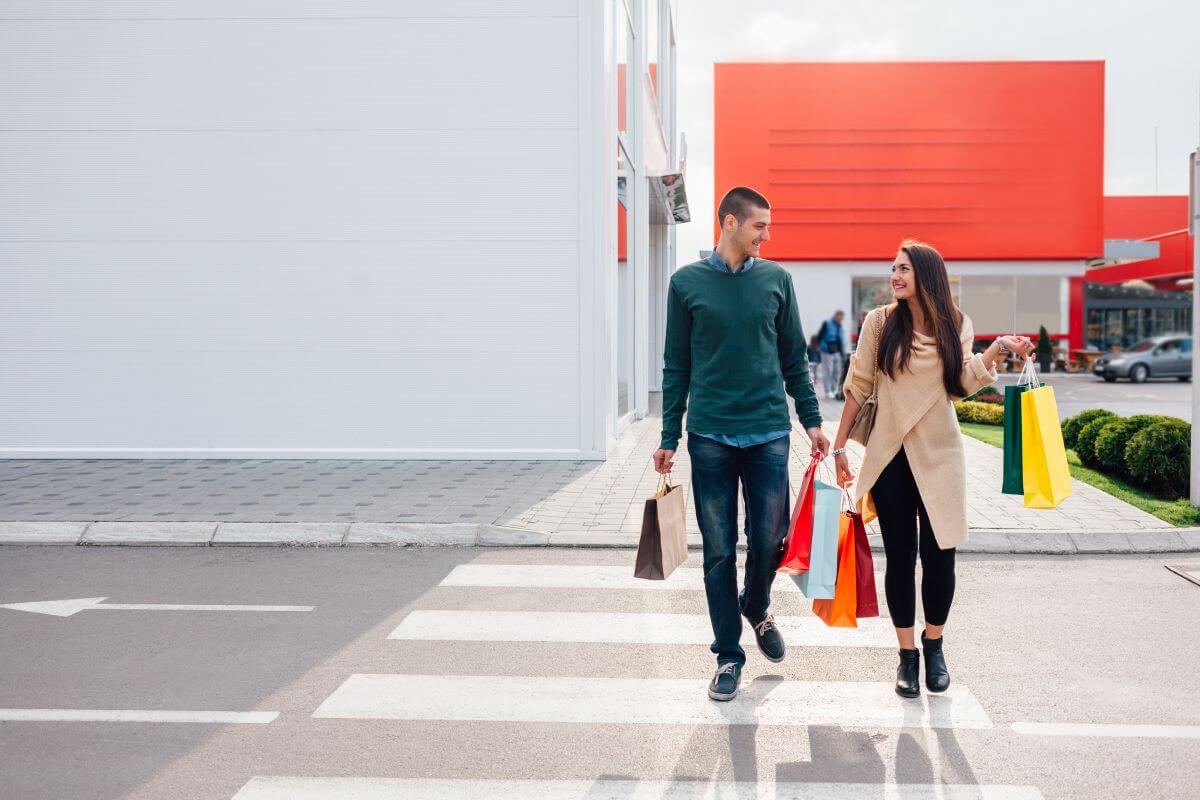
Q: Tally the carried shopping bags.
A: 7